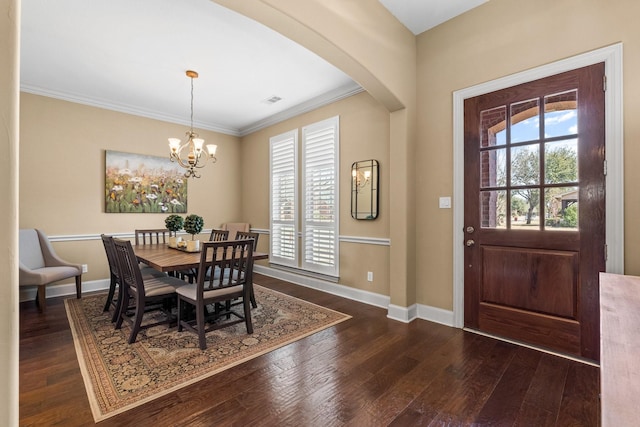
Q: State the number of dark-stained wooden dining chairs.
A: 6